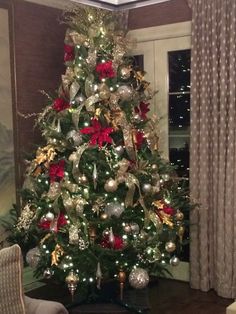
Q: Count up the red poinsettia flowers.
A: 10